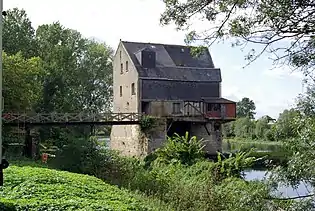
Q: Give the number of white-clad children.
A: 0